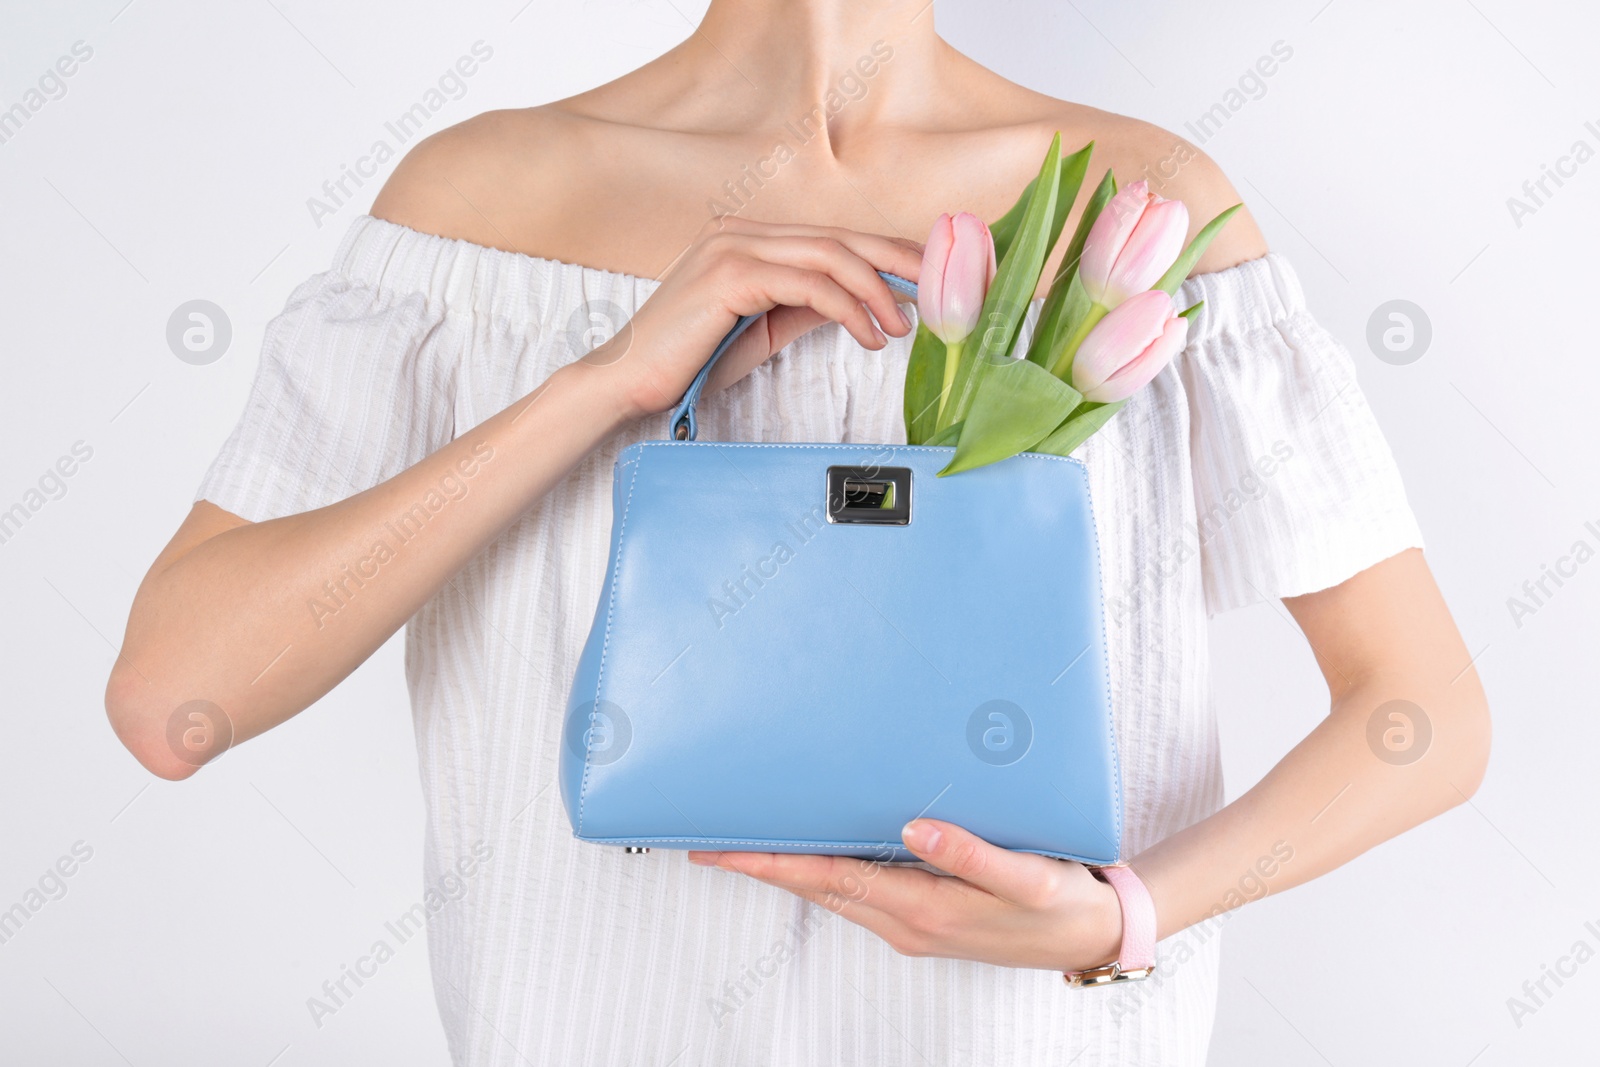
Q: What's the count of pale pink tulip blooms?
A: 3